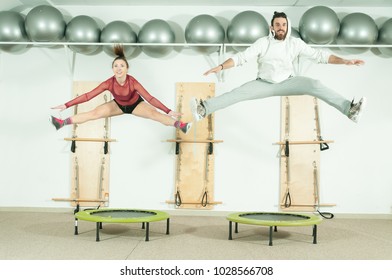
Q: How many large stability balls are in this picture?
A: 11